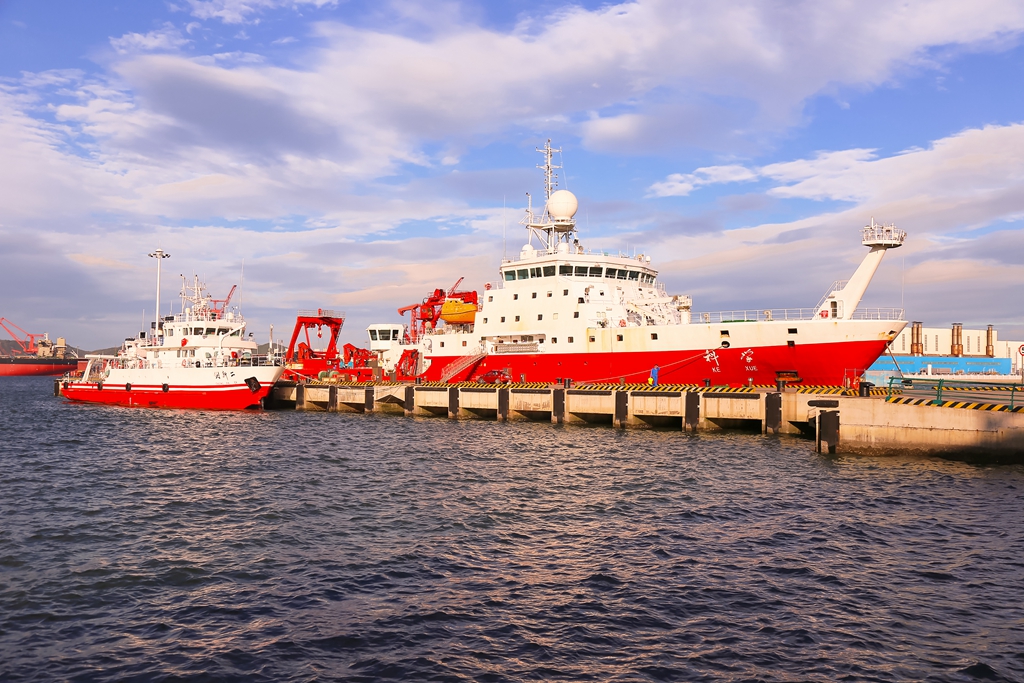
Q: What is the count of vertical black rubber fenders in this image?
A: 11